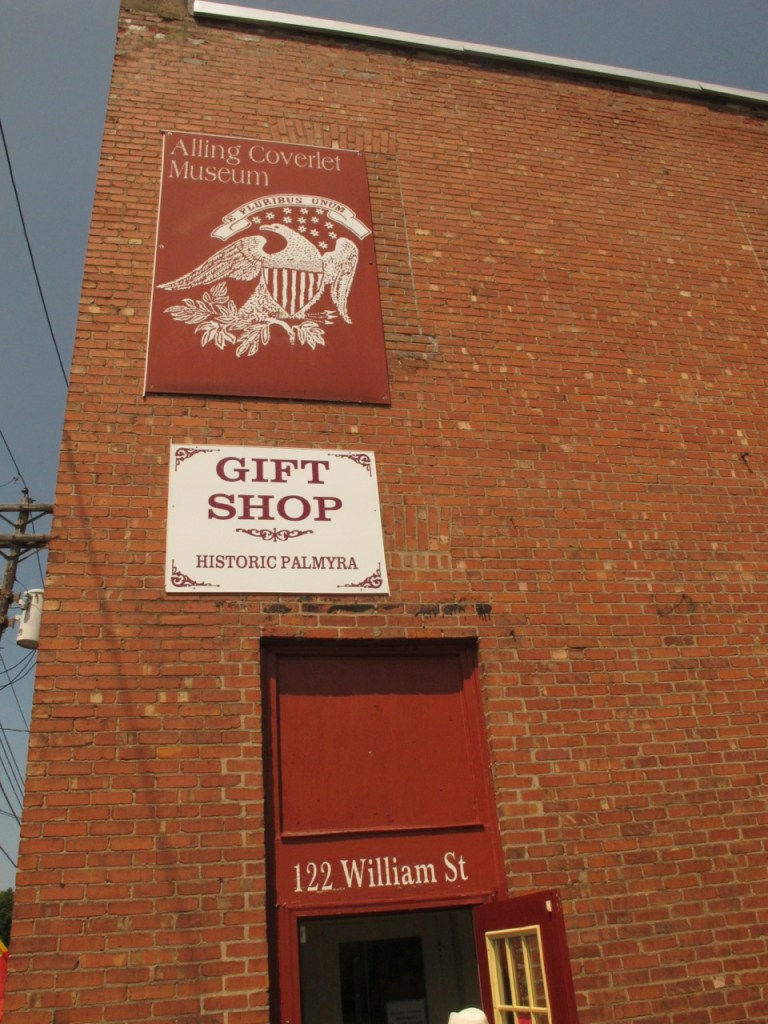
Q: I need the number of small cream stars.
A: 13